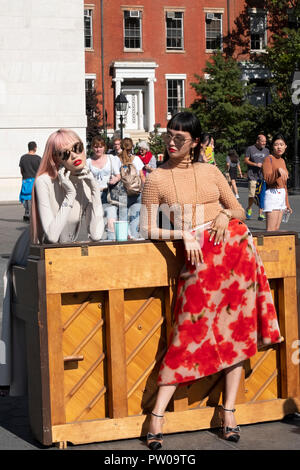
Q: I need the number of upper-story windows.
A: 5